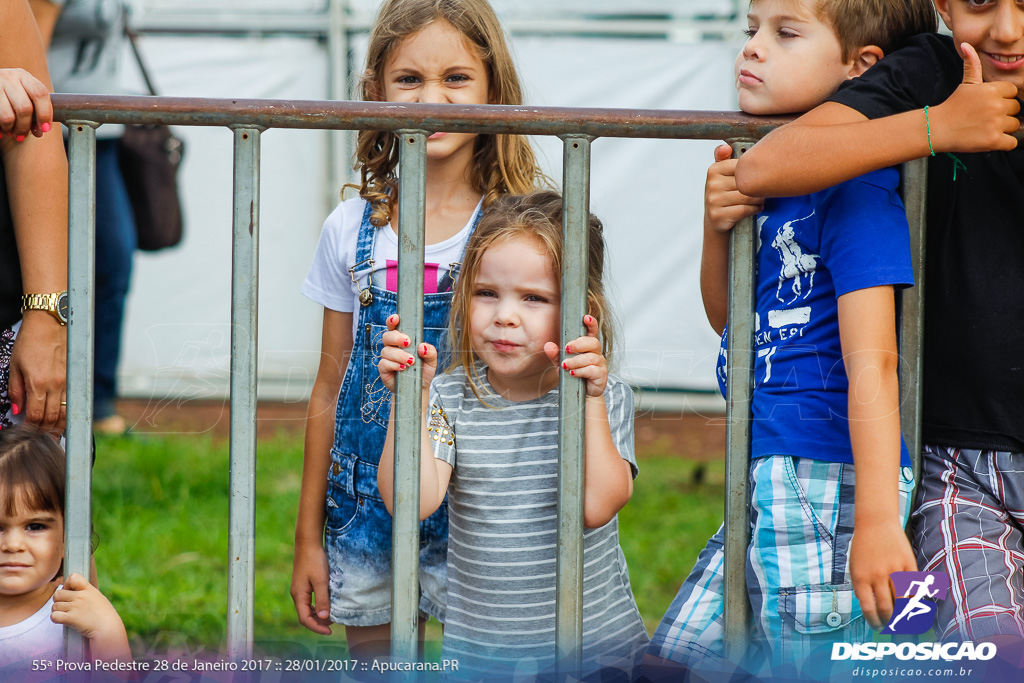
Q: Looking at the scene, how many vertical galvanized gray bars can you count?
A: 6